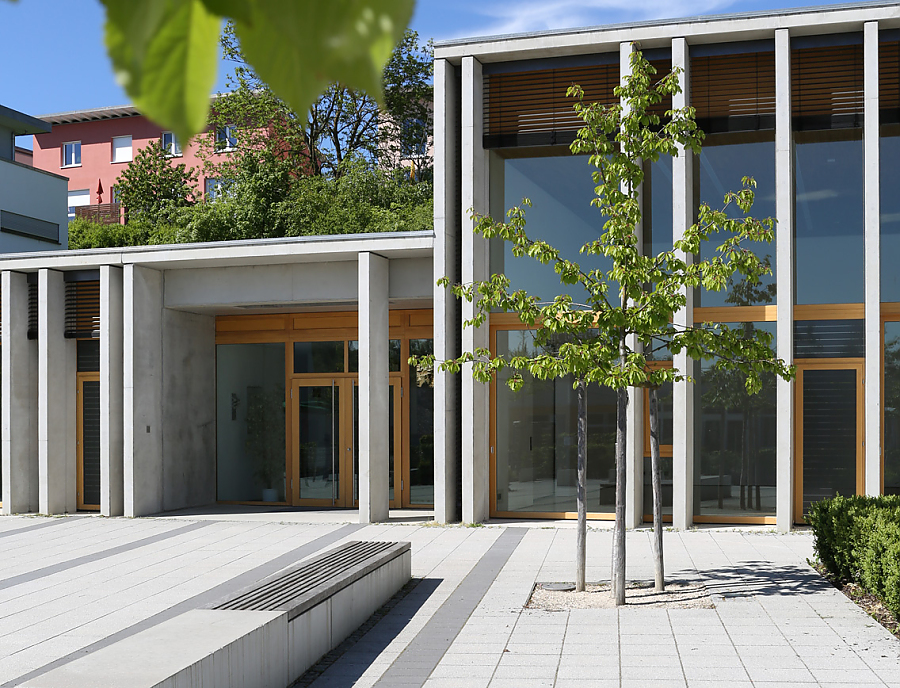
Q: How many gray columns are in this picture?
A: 11